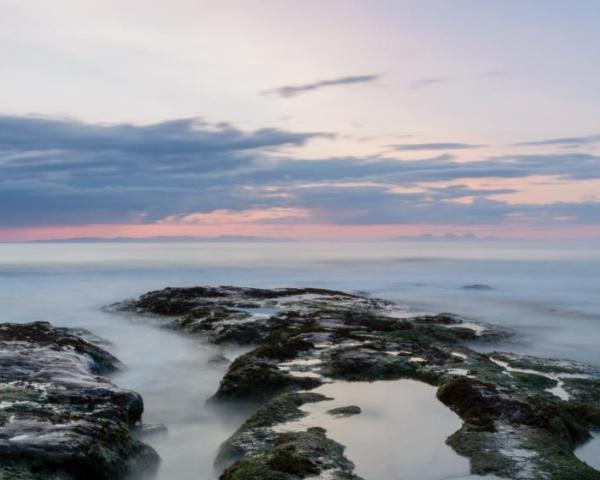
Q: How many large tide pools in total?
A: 1